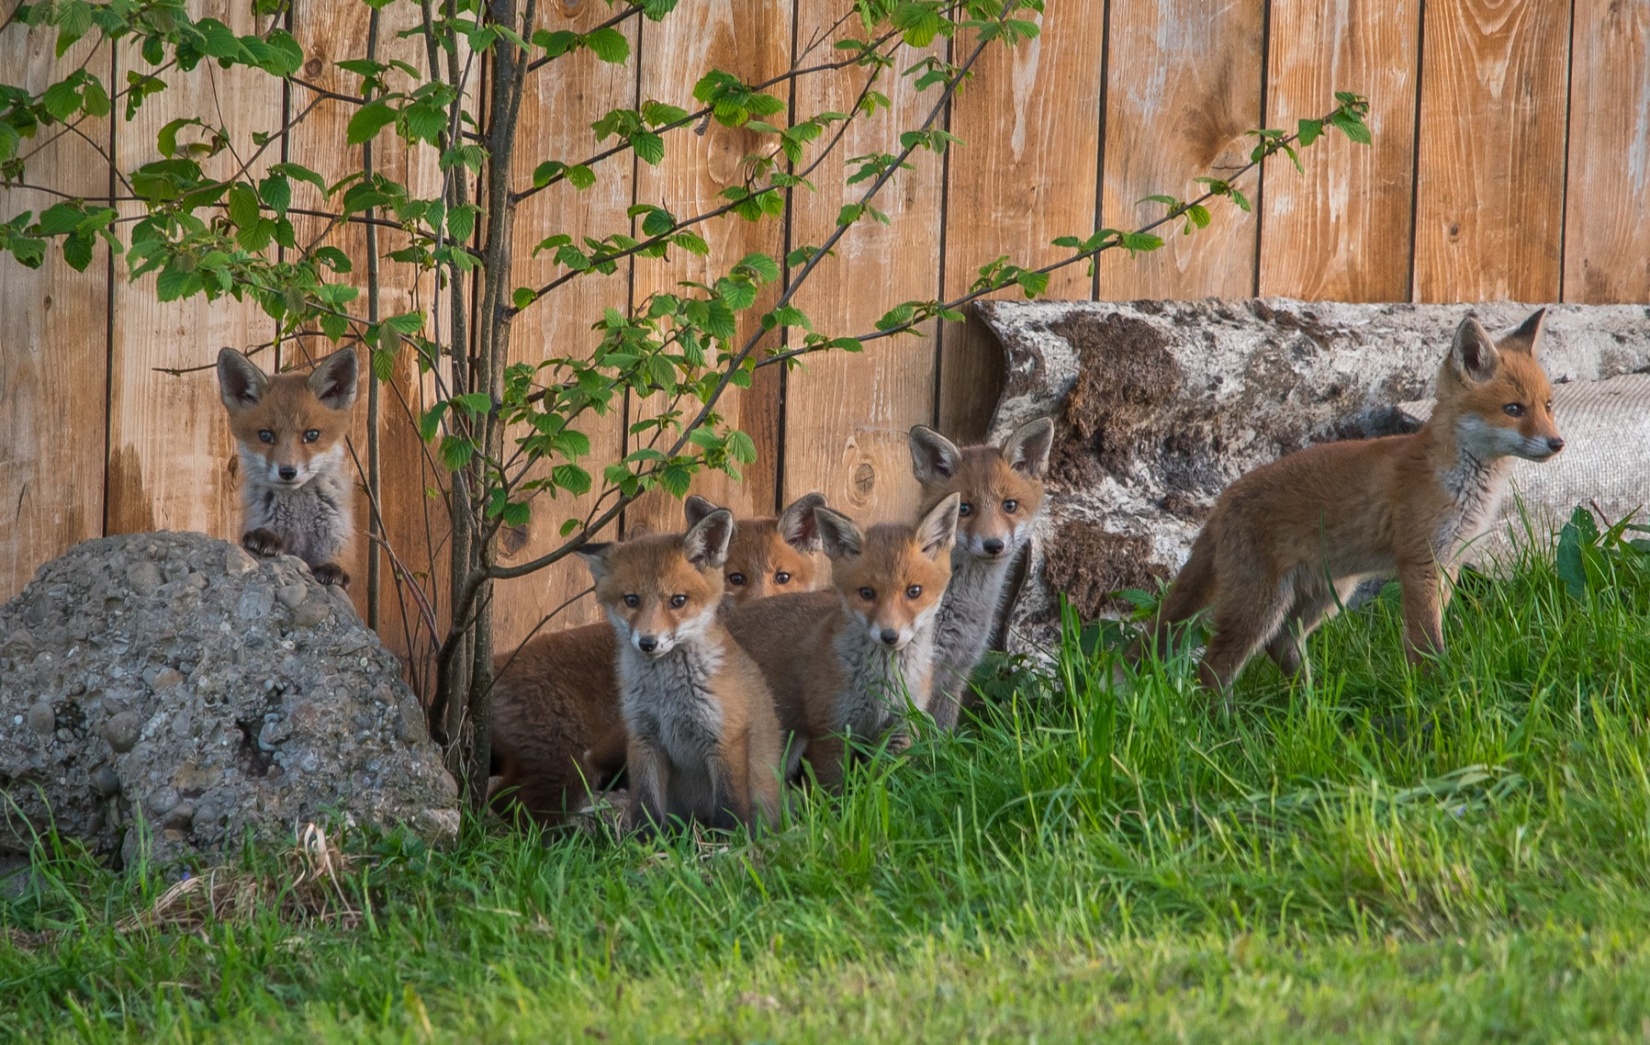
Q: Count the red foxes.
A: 6